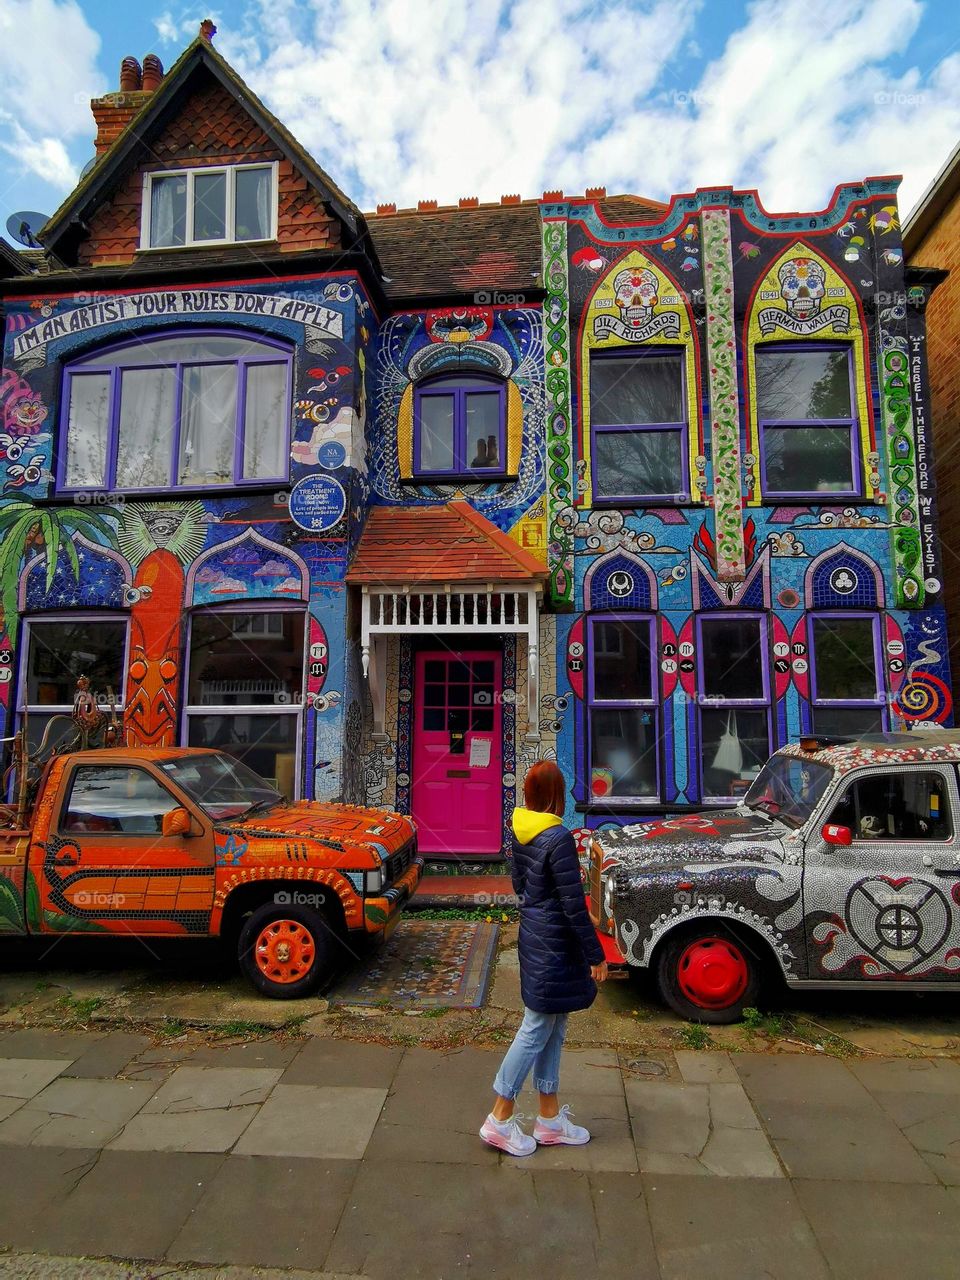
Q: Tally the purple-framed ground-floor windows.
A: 5